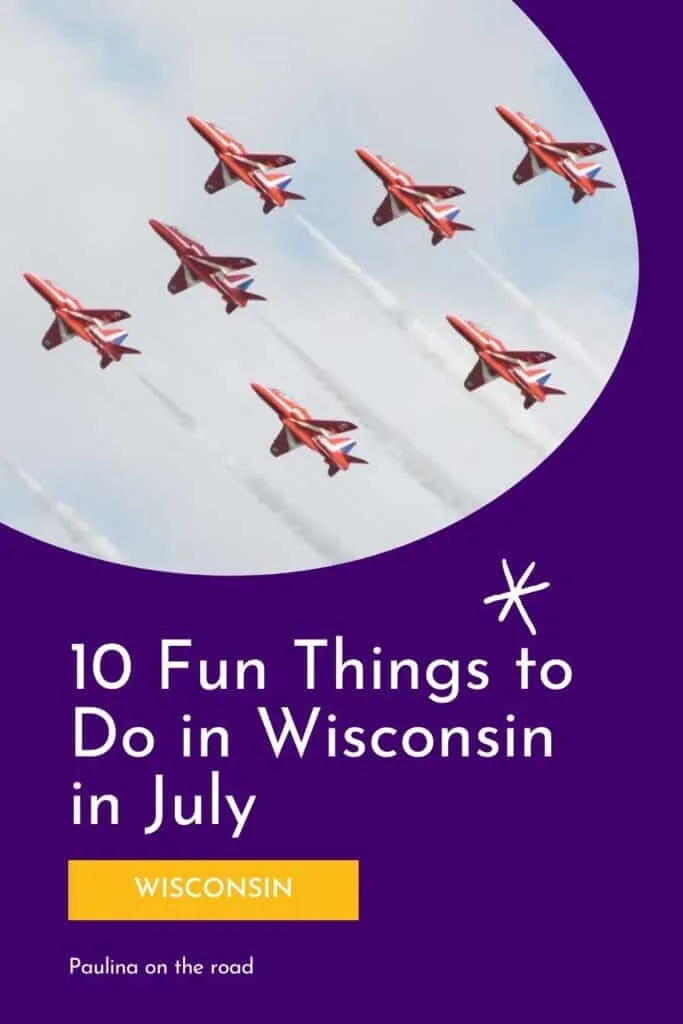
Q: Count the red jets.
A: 7